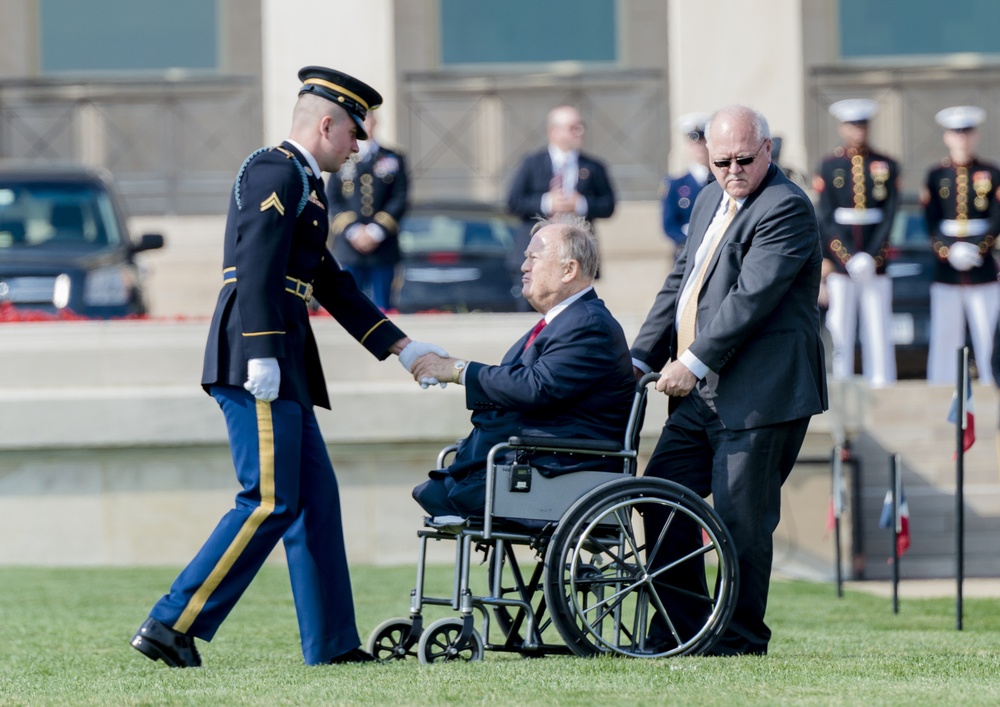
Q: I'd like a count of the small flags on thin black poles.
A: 3